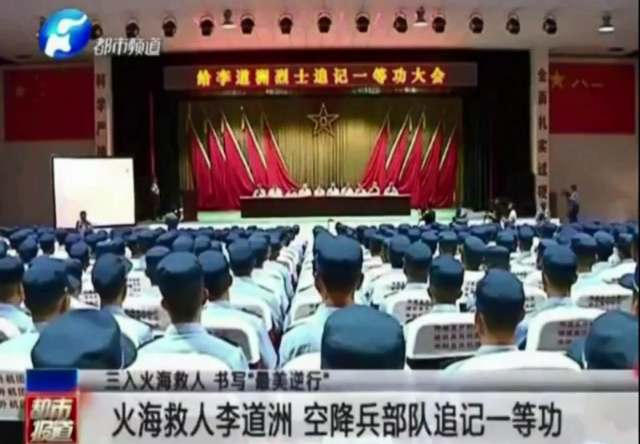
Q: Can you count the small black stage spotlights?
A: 13